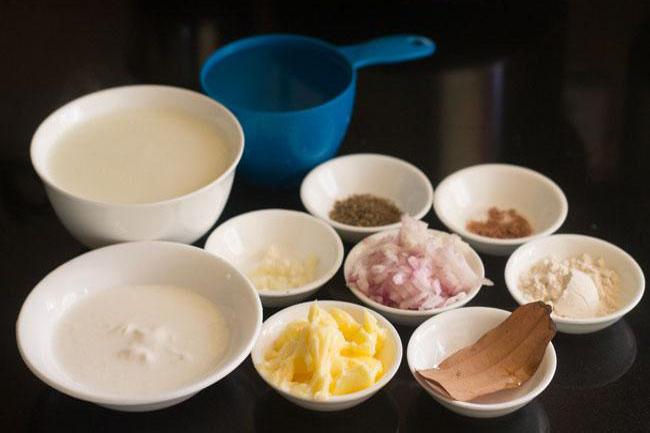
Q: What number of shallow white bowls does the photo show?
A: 8